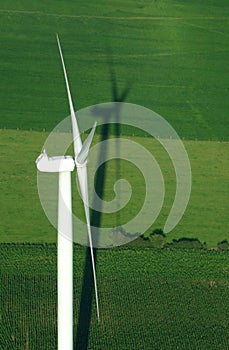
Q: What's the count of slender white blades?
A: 3